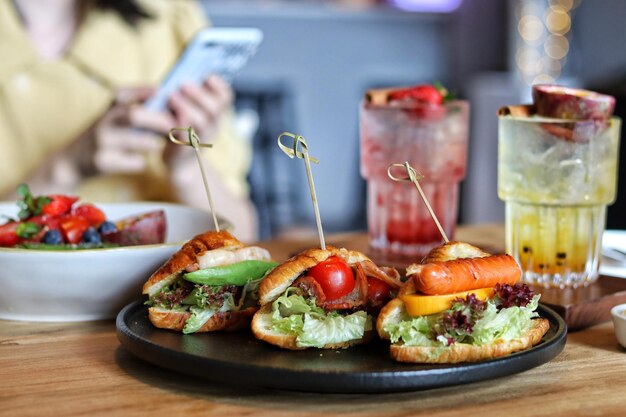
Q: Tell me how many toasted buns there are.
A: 3